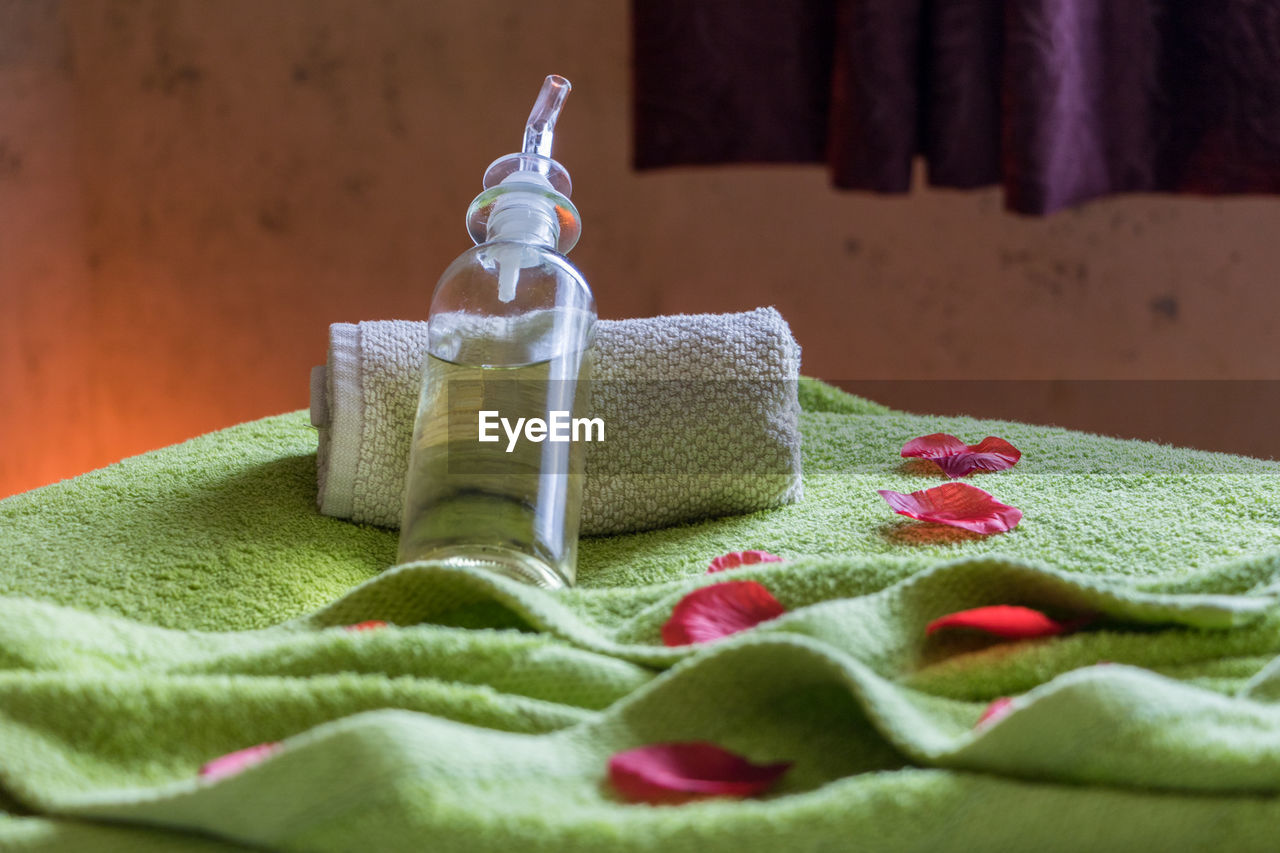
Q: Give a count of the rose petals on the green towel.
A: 9